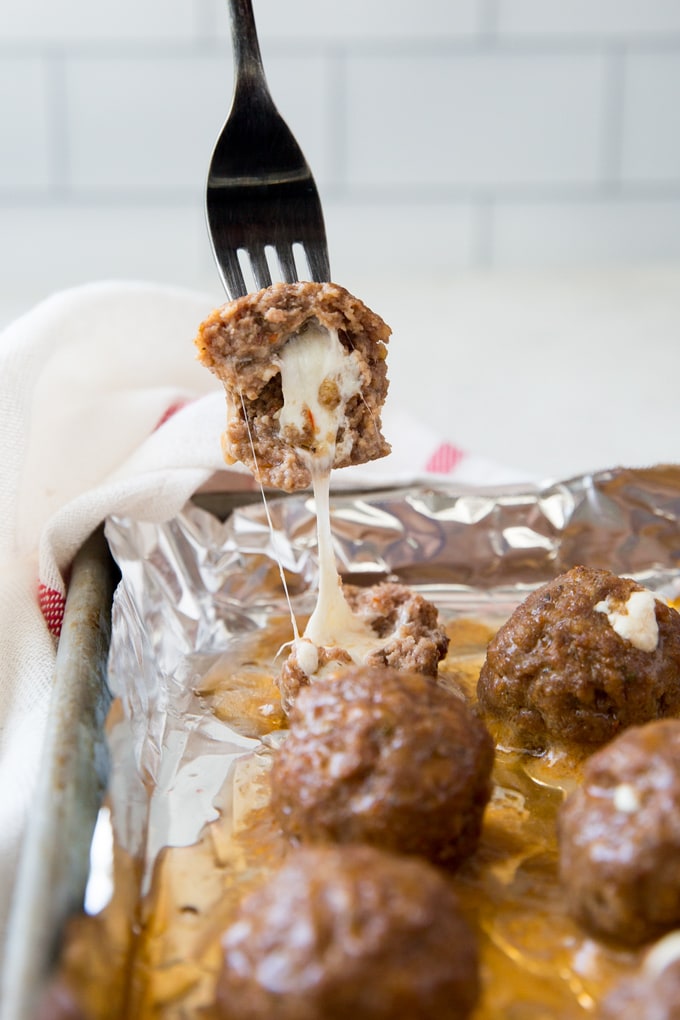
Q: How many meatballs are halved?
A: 1